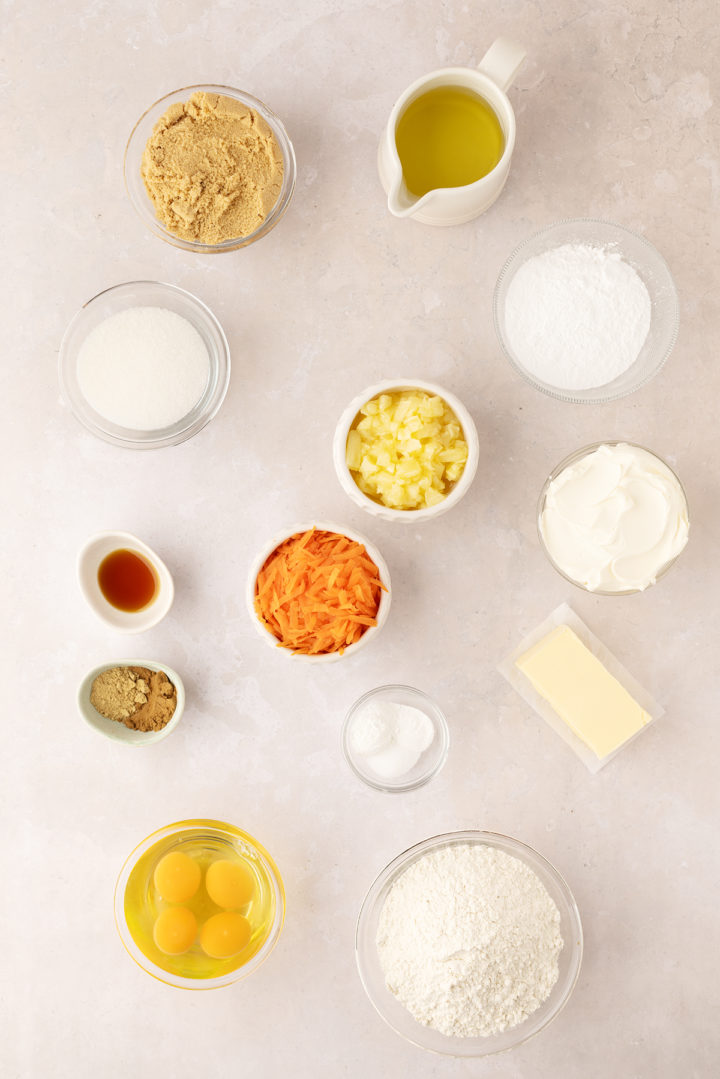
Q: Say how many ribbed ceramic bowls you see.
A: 2